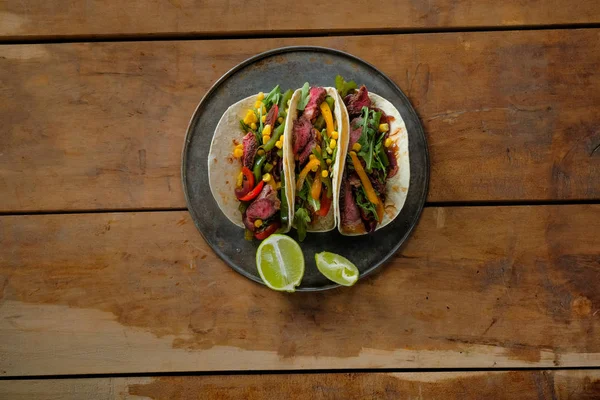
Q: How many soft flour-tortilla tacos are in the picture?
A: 3